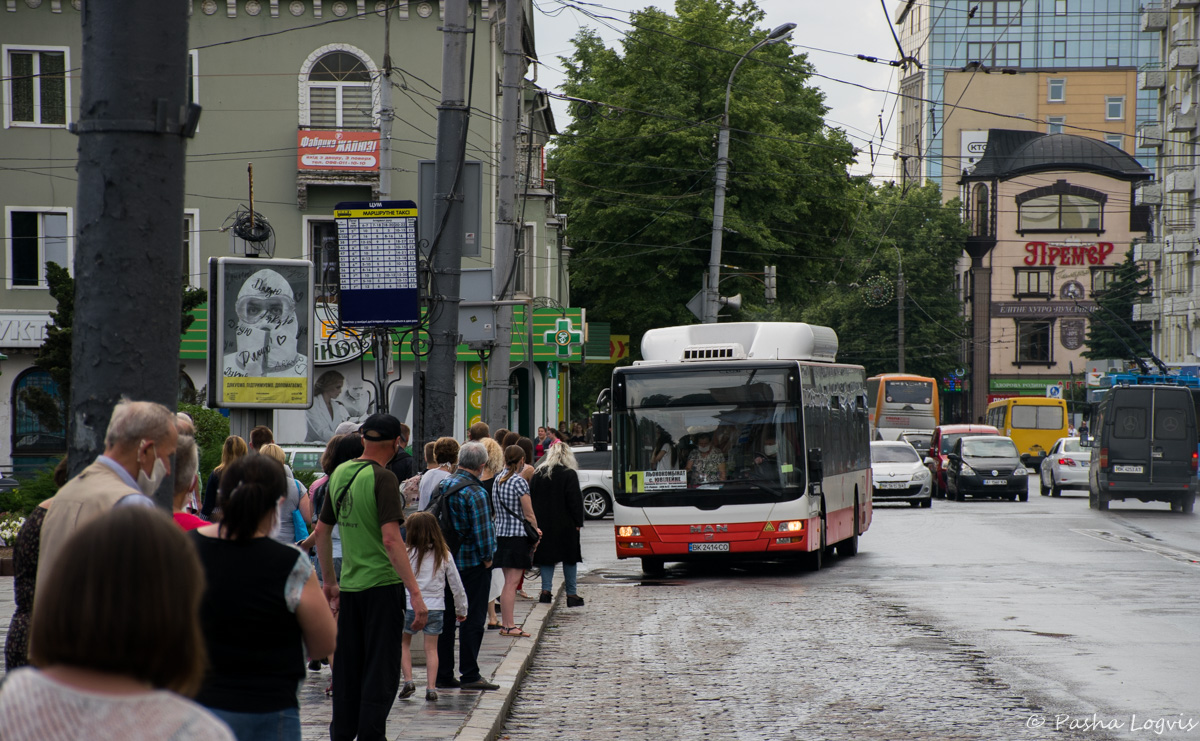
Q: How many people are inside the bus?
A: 3